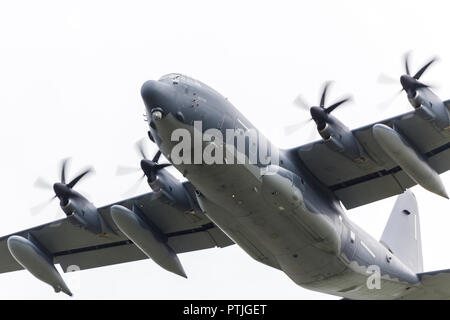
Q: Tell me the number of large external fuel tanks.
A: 3